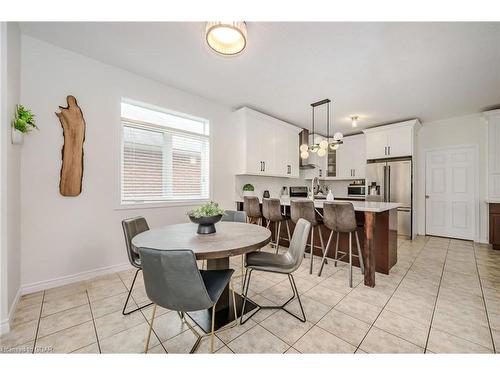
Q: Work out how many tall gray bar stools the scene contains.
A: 4